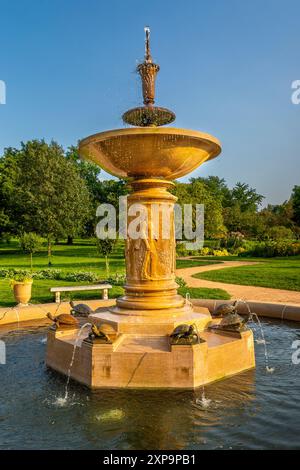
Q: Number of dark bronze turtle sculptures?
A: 6